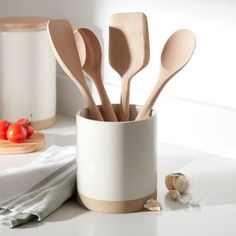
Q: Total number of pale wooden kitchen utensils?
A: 4